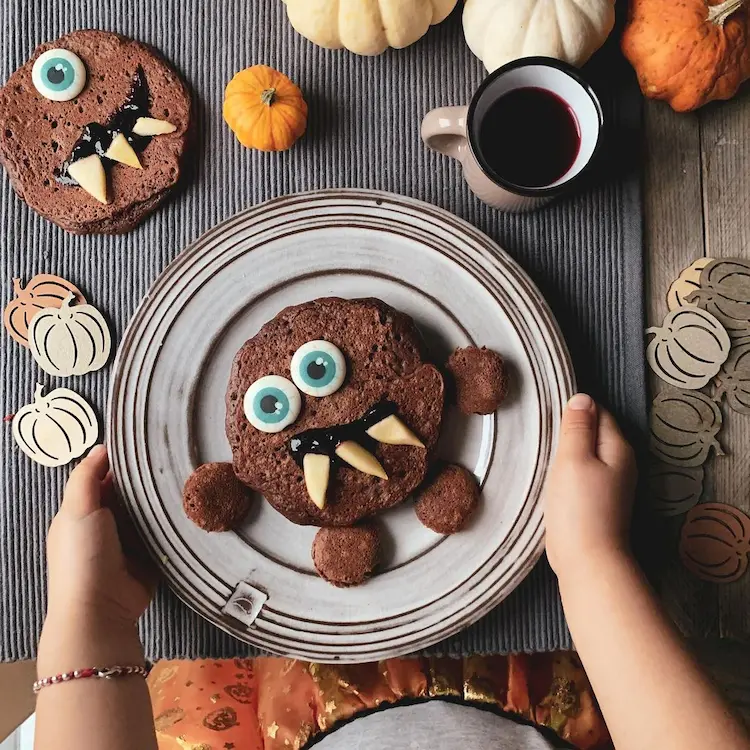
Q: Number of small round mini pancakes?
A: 4